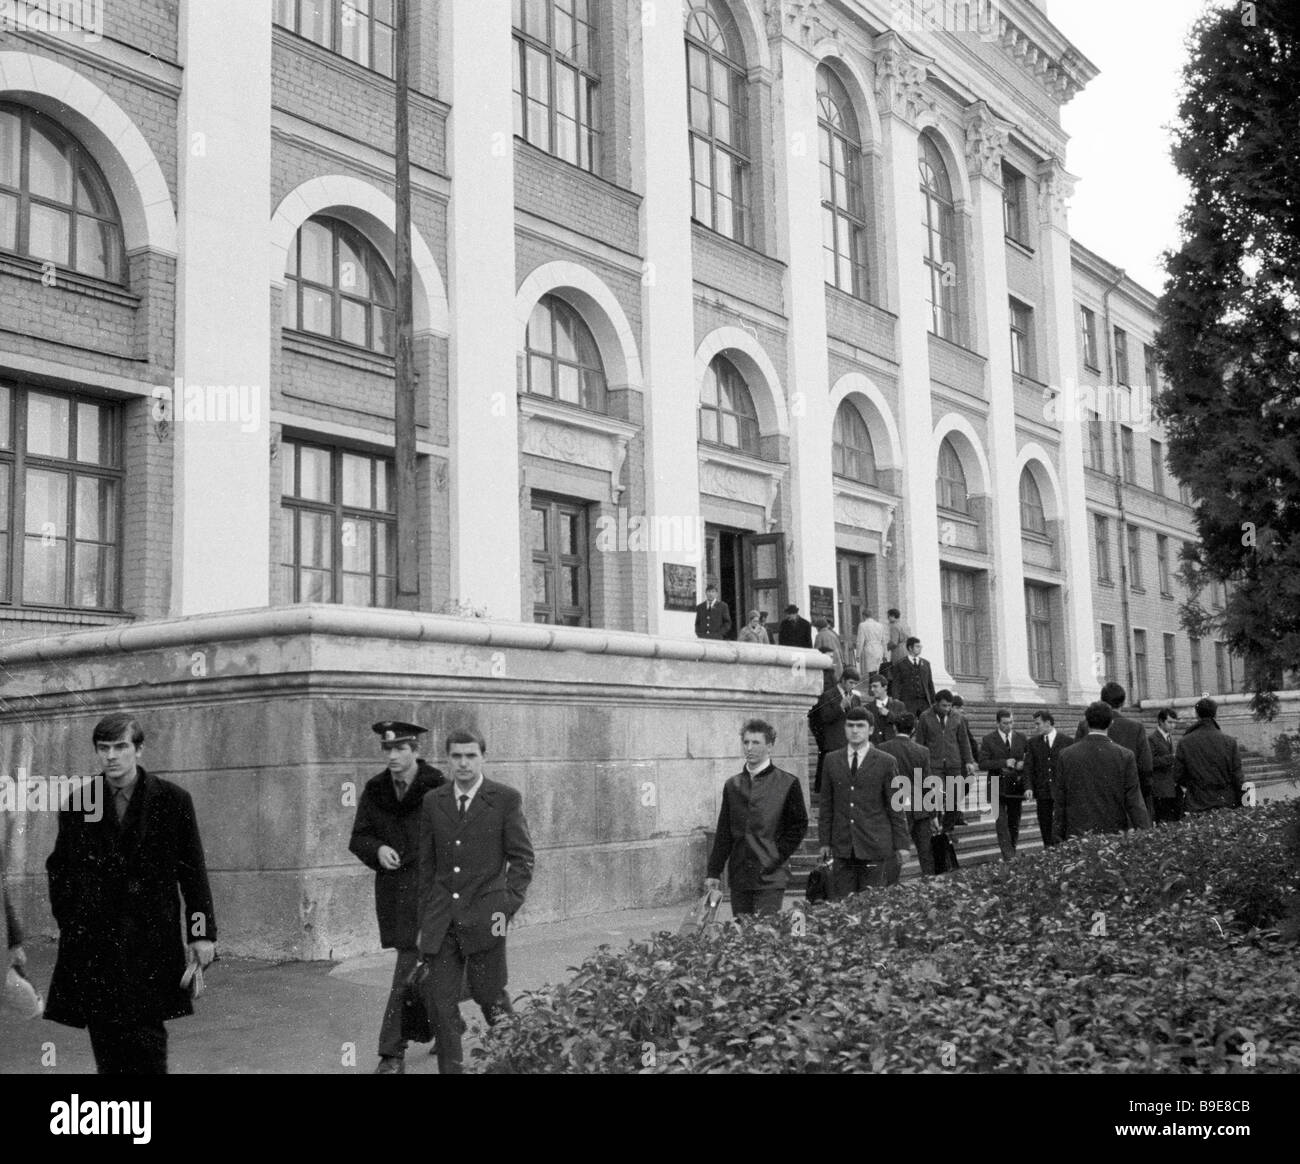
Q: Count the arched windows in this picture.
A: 10